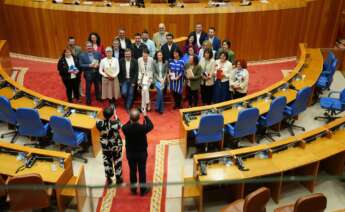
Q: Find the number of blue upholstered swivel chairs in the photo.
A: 10